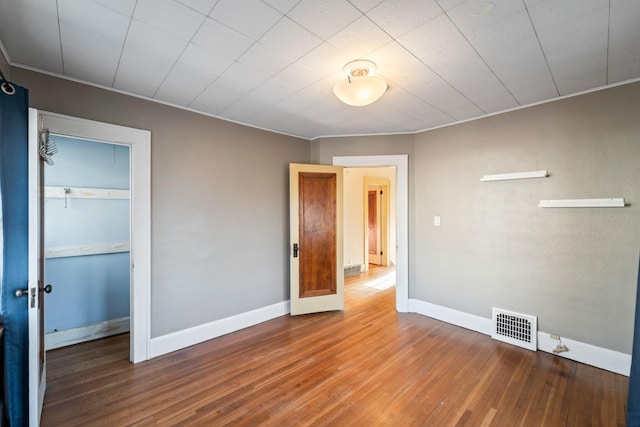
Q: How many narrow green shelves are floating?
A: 0